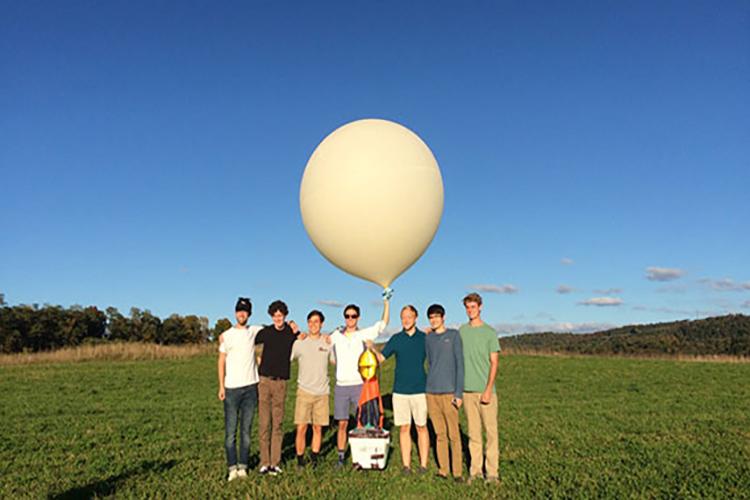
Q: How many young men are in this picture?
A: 7